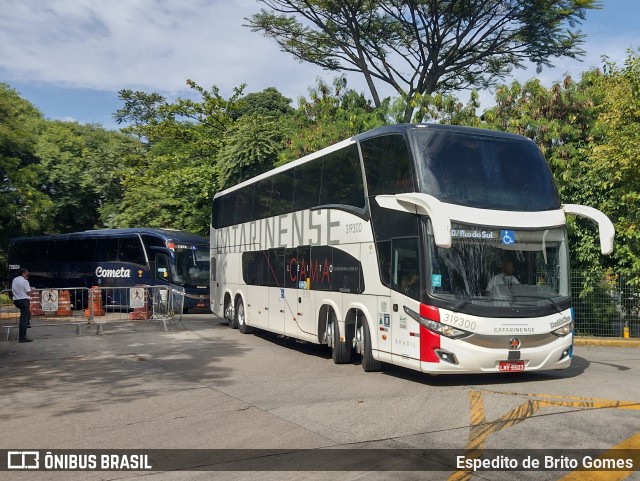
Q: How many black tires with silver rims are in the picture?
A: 4